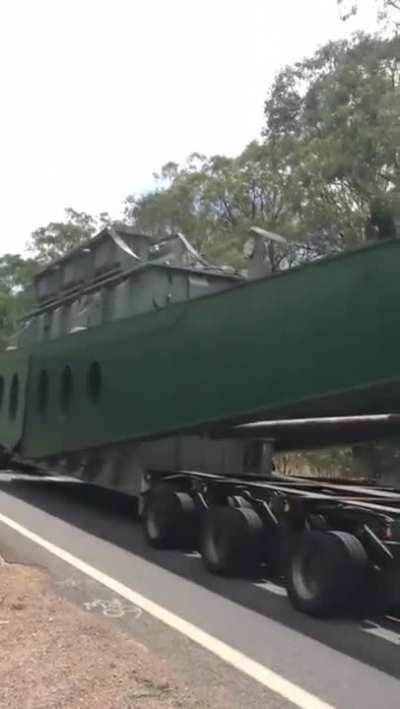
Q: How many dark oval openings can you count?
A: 5